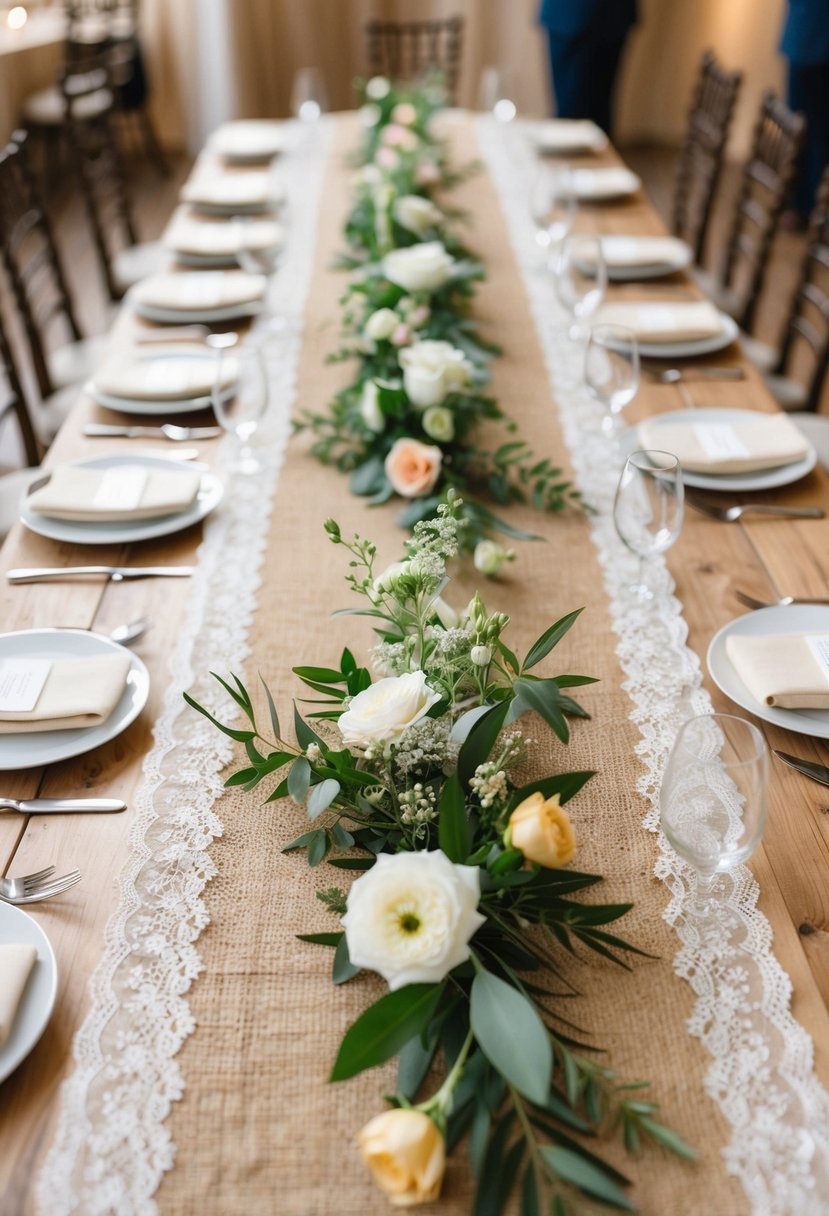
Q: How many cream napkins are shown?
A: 14